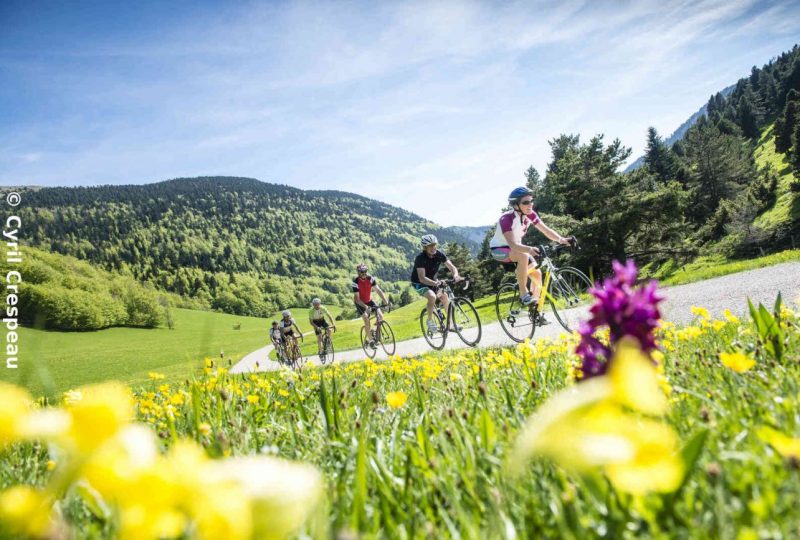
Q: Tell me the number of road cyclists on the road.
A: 6